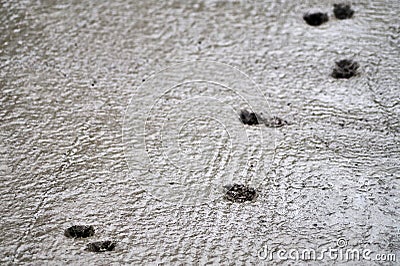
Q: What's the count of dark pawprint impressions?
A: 7